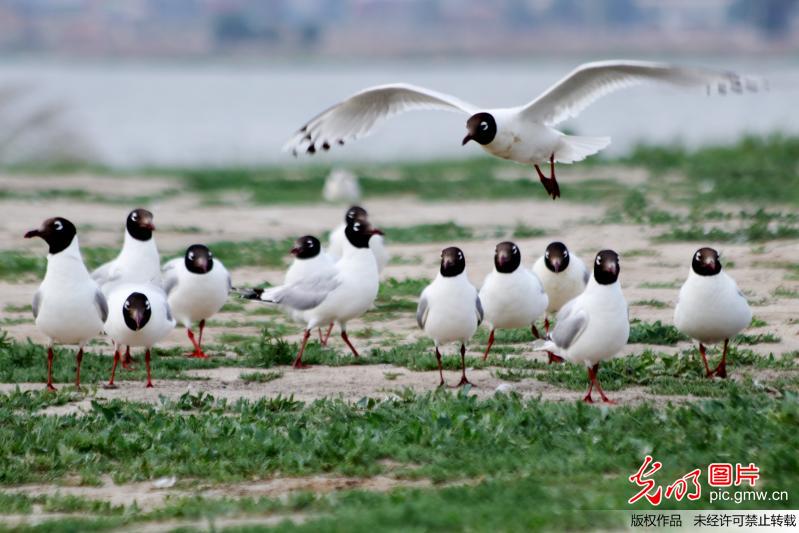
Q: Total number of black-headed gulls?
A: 13